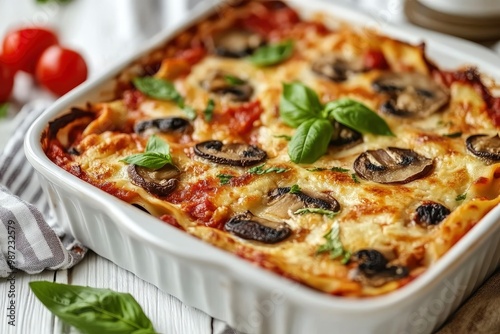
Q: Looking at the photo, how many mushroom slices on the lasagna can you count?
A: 14